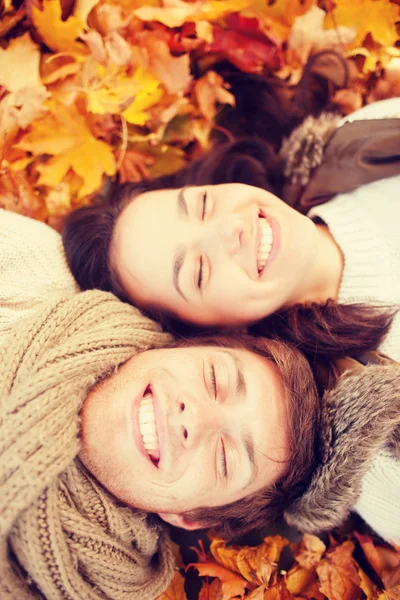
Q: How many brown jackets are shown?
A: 1